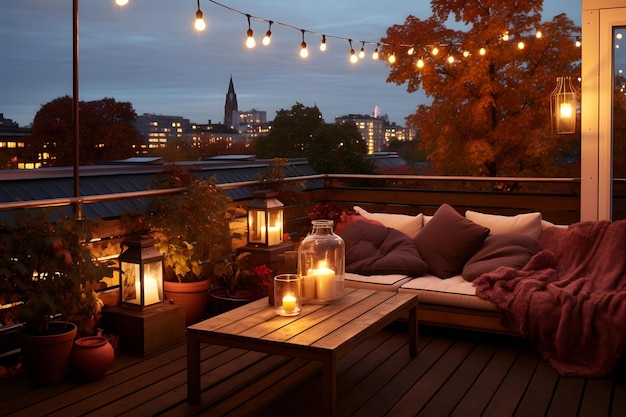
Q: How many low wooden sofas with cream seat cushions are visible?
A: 1